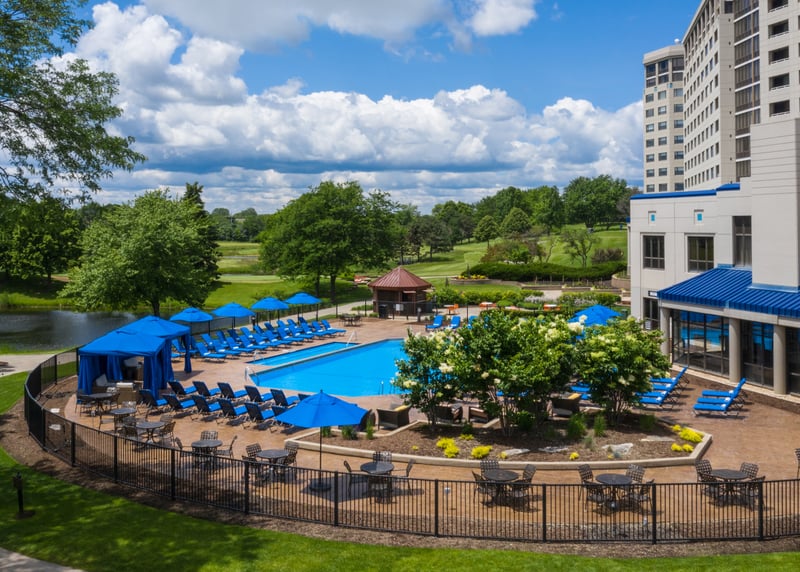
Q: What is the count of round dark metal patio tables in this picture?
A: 10